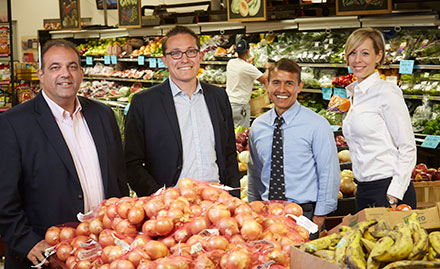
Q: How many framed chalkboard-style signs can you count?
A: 4